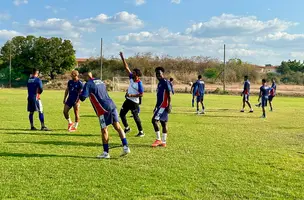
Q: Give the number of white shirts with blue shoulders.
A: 1